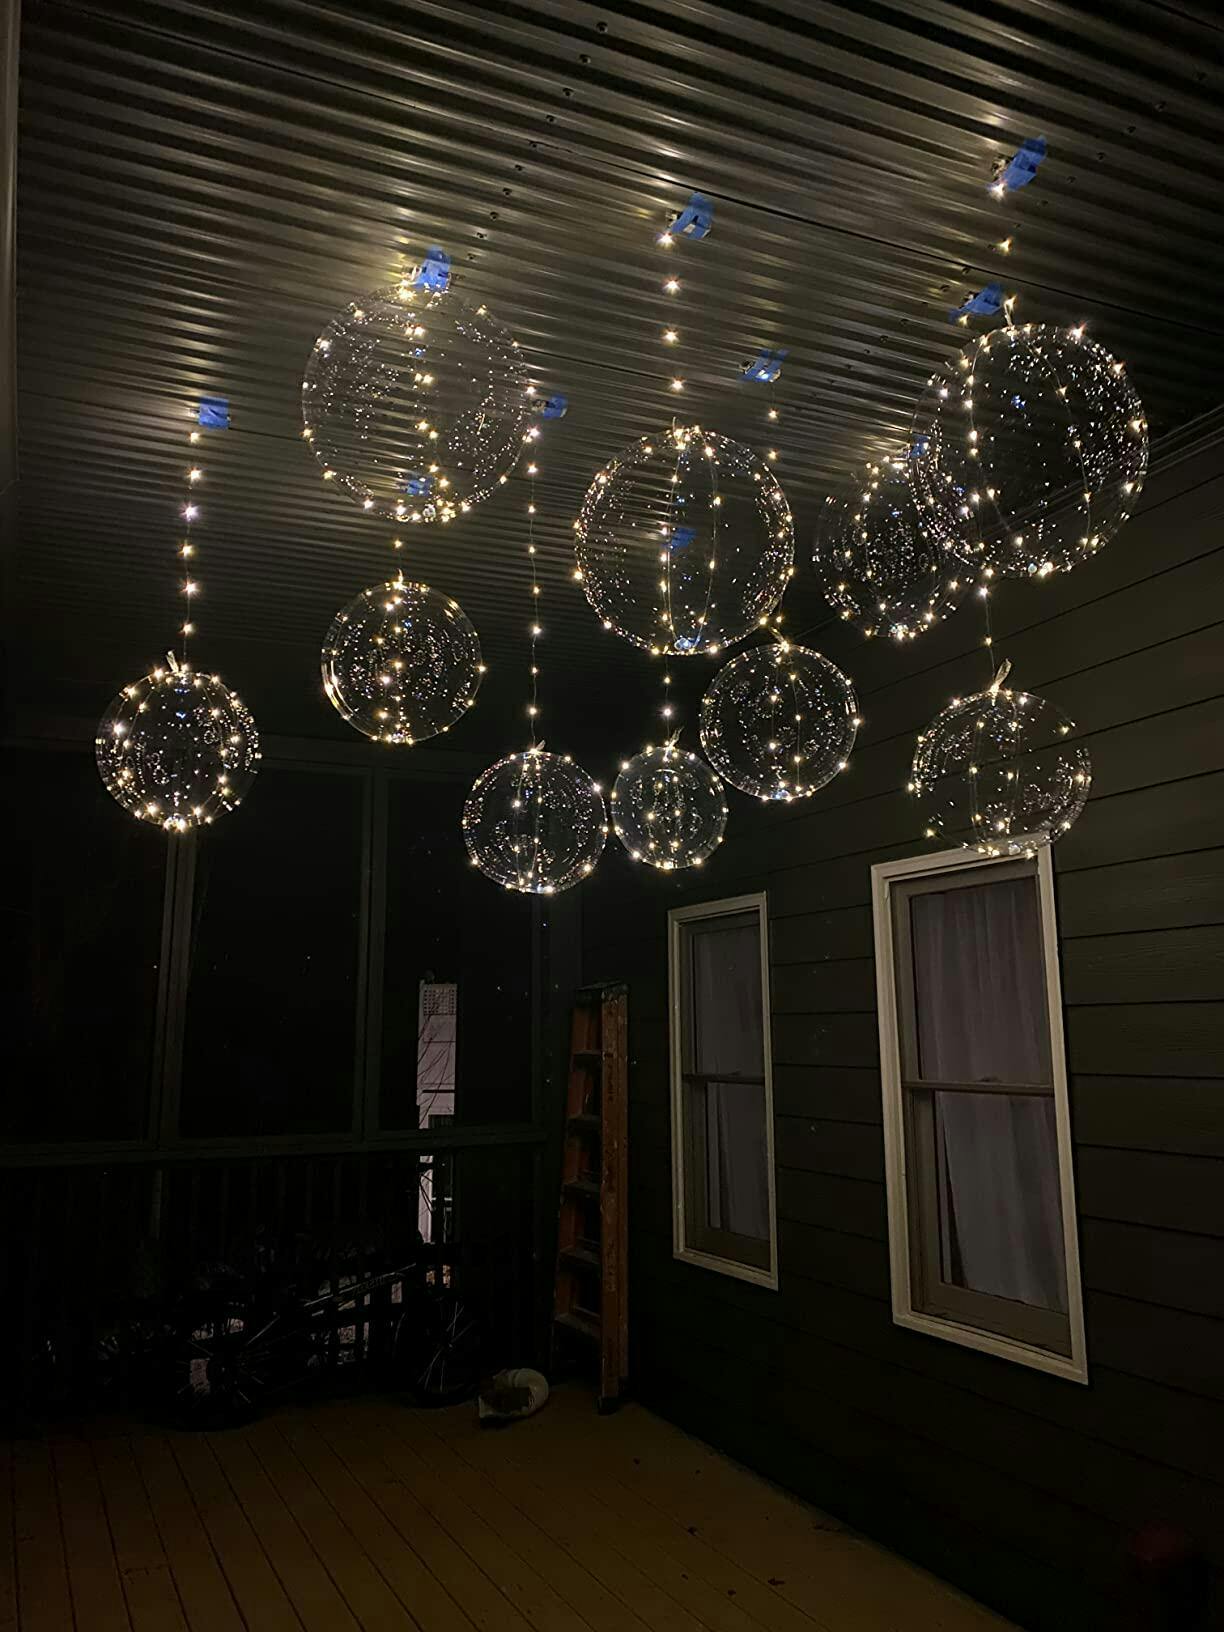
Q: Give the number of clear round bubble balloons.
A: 10